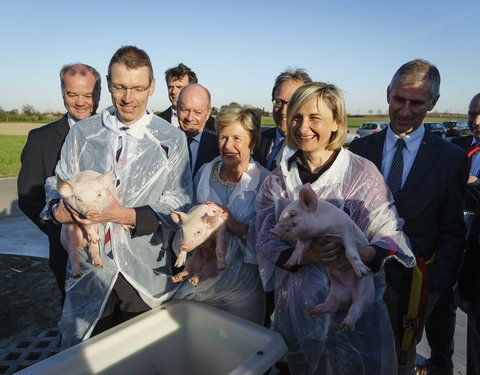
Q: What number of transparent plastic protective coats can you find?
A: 3